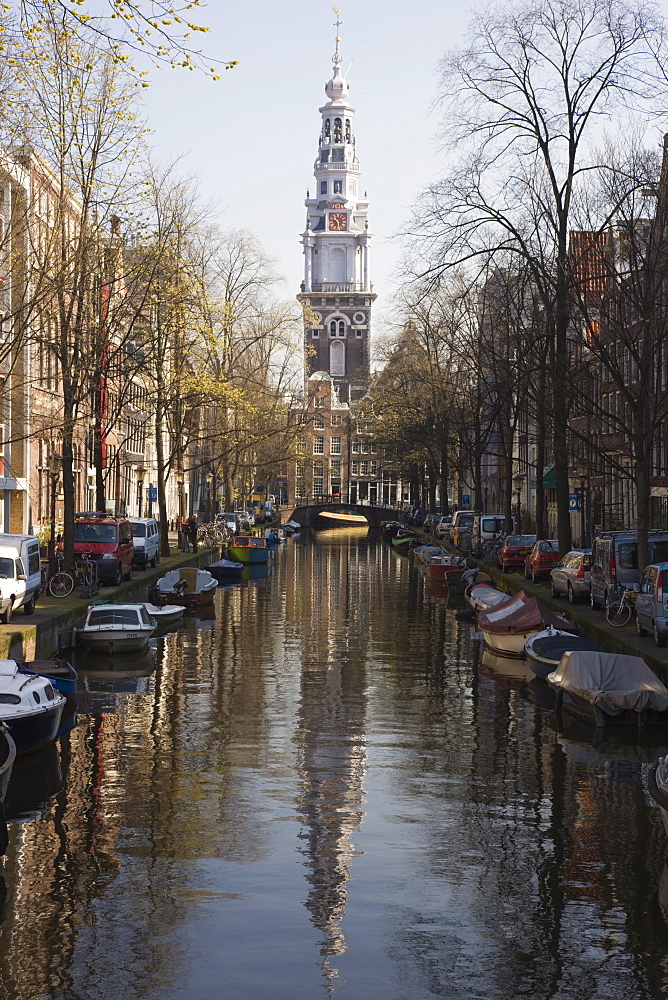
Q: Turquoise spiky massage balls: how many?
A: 0